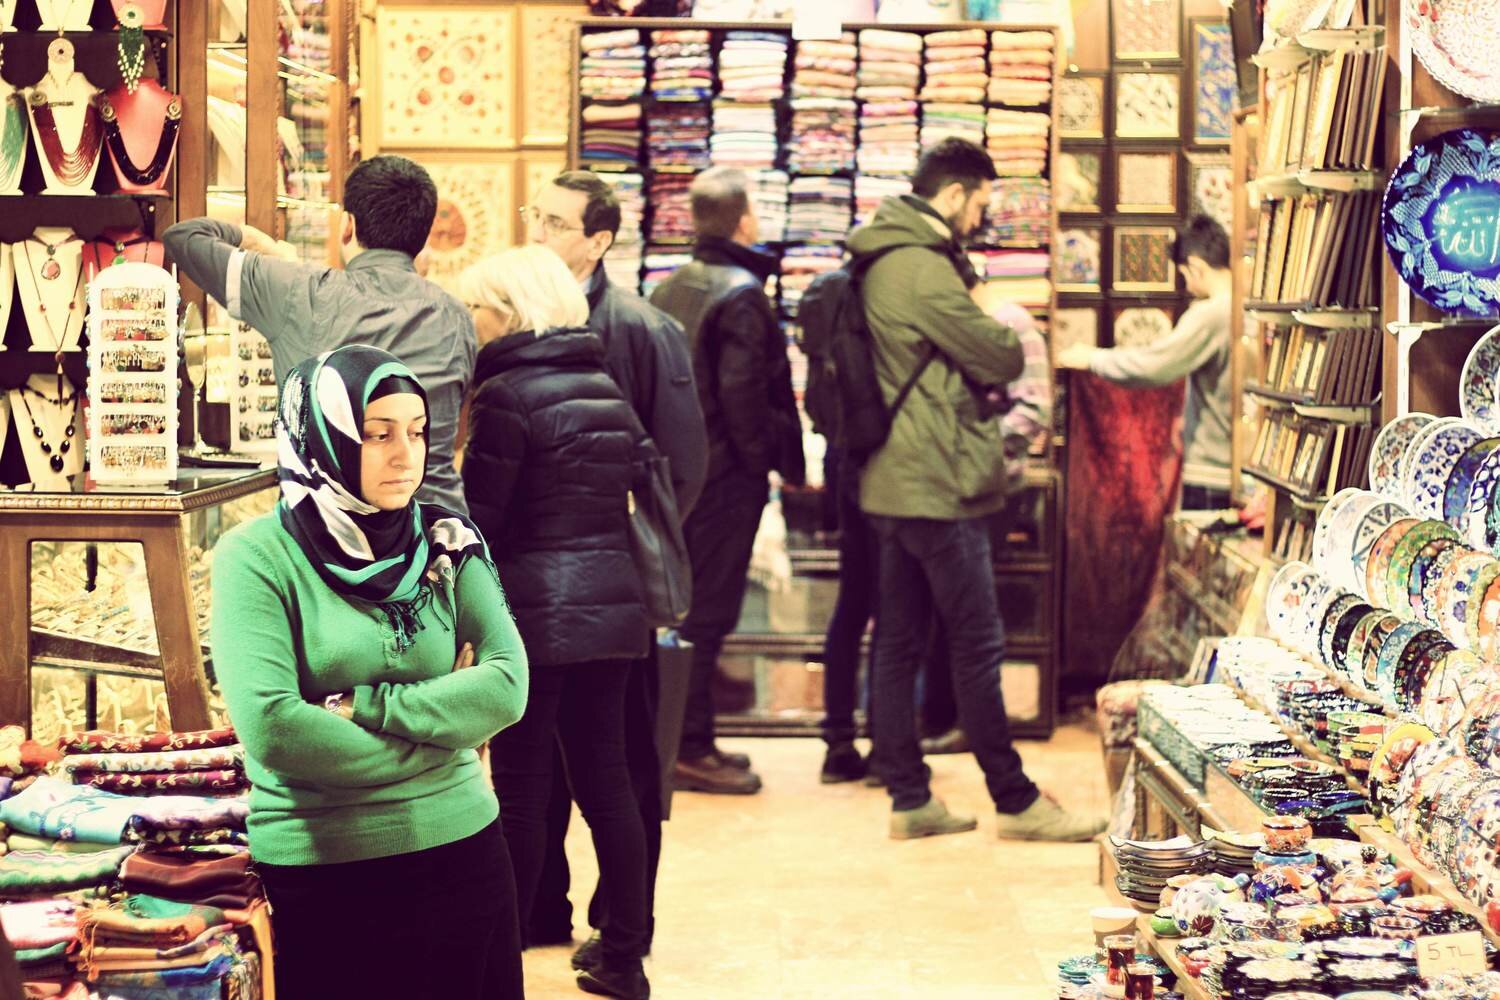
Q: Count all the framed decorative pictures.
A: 15